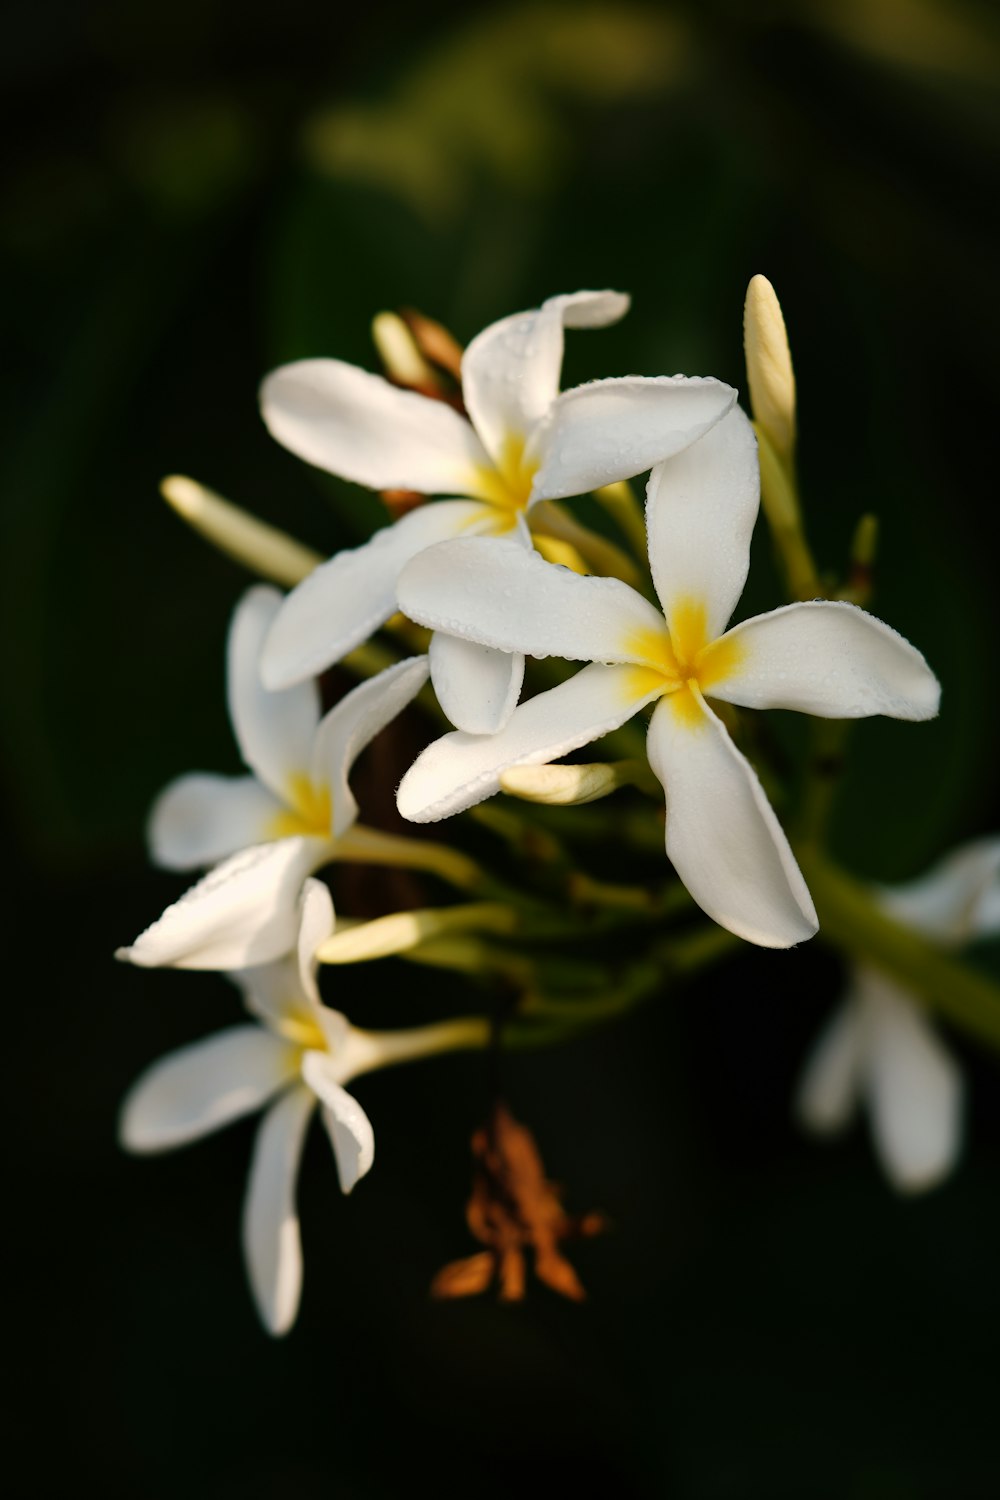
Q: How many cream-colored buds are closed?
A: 5